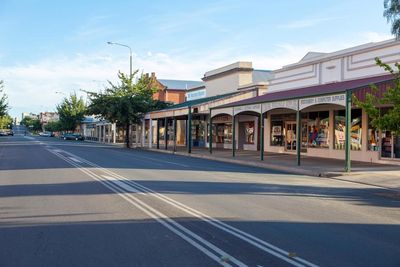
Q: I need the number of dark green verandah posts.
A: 9